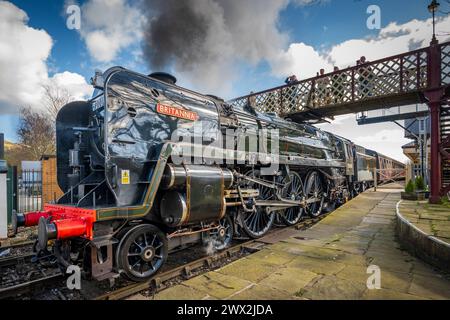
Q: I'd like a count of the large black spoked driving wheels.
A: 3